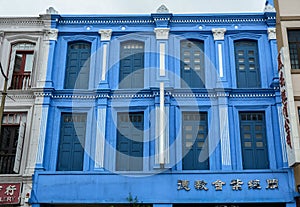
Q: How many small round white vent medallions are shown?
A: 4